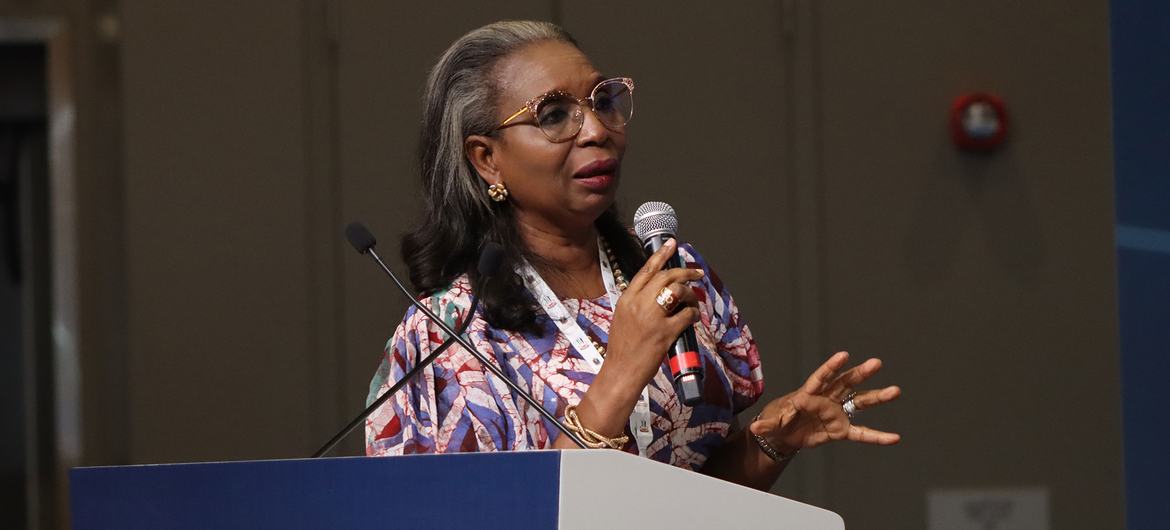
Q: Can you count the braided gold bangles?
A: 1